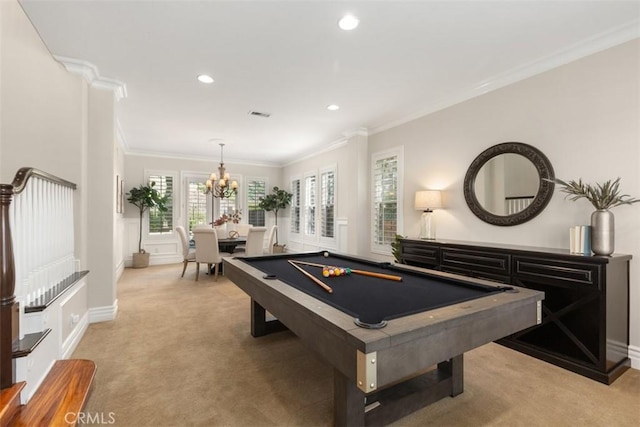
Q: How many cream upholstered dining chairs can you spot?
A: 6